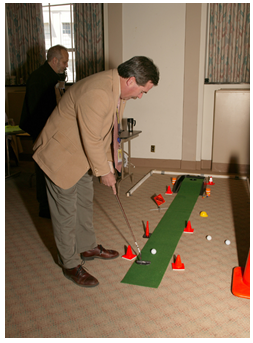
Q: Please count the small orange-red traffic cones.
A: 6